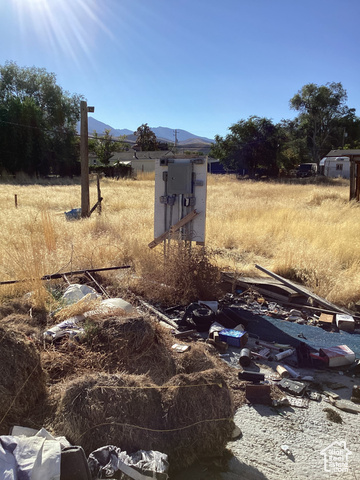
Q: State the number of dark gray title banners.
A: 0